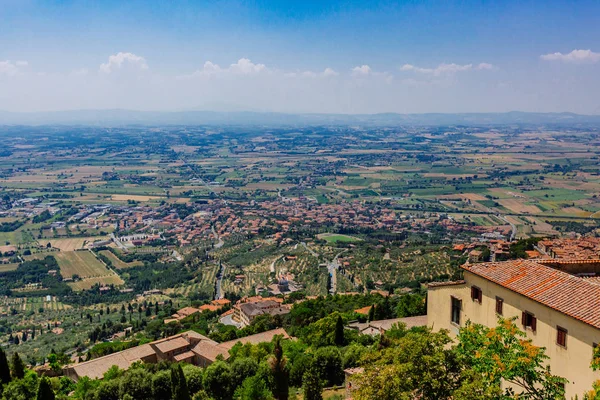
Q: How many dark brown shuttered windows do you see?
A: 4